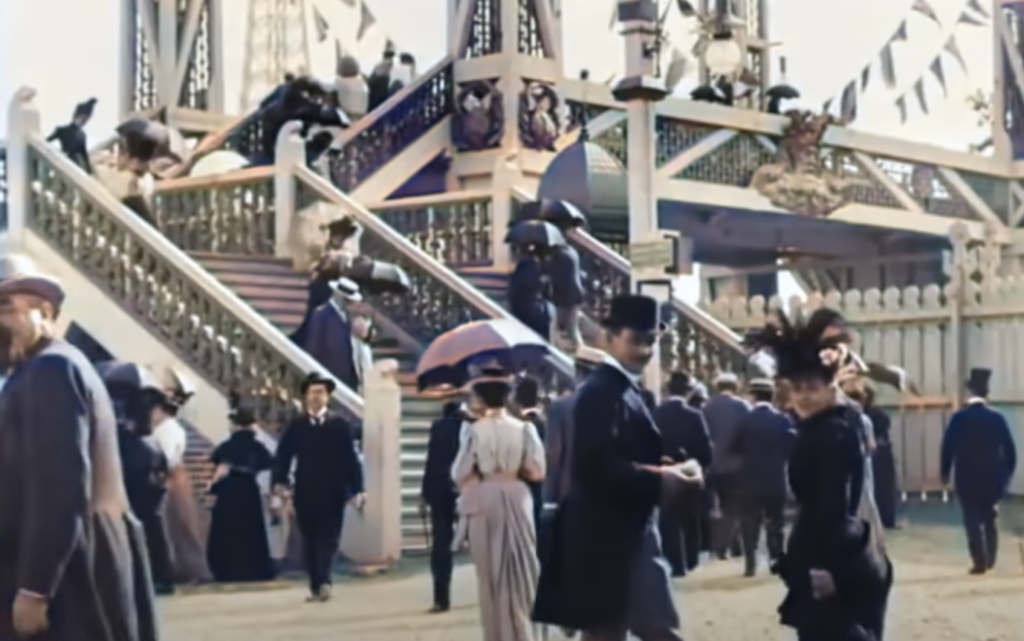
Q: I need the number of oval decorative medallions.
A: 2